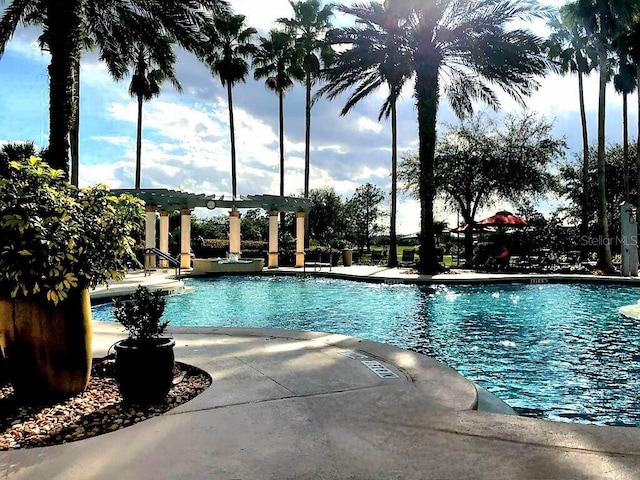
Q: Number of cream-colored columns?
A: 6